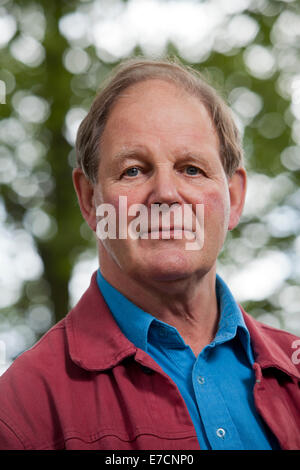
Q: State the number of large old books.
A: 0